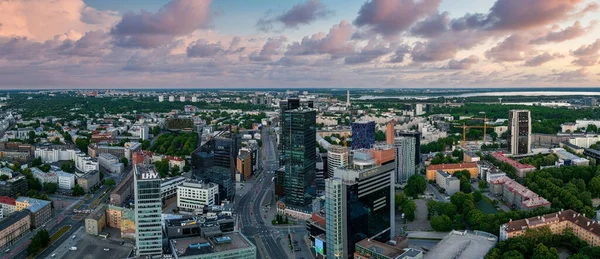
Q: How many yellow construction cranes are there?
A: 3